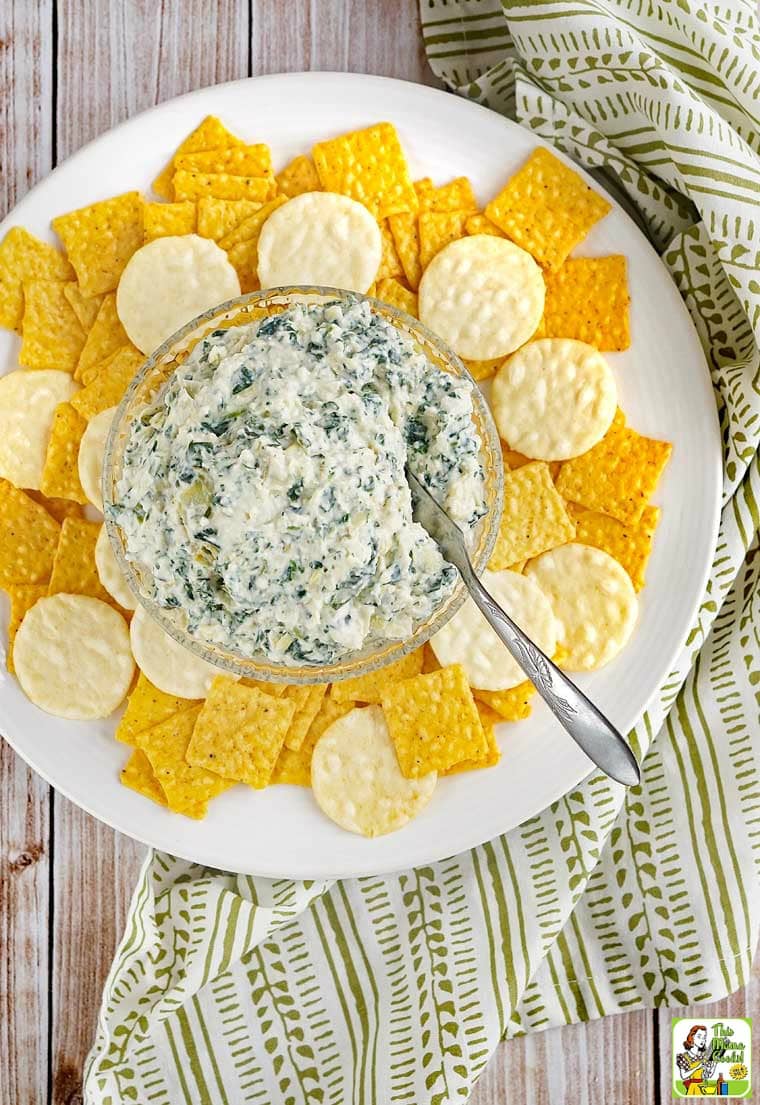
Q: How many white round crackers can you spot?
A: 12